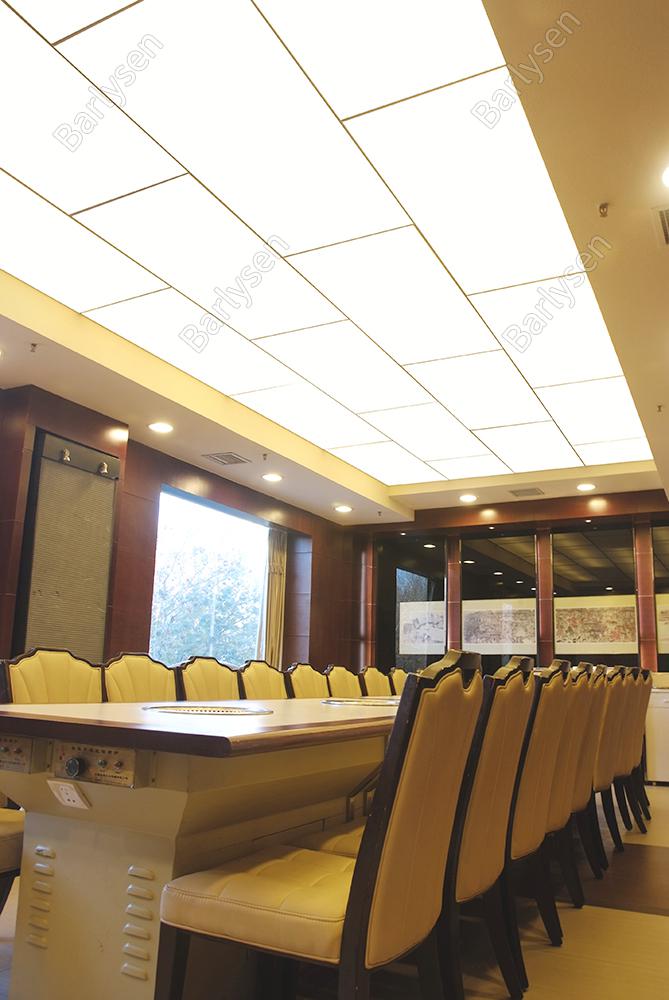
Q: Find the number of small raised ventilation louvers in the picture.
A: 12